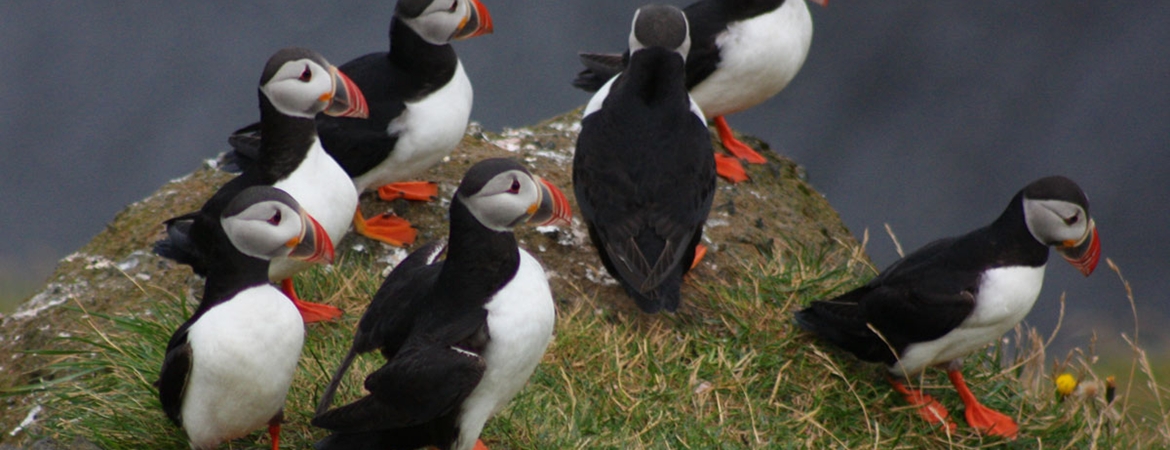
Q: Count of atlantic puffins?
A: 7